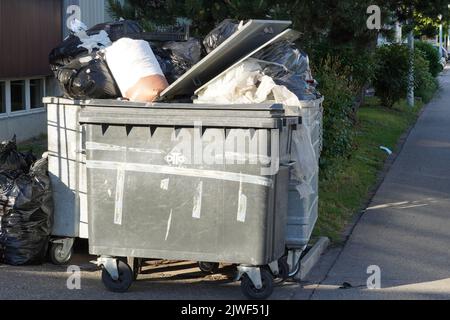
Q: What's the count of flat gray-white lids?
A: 2